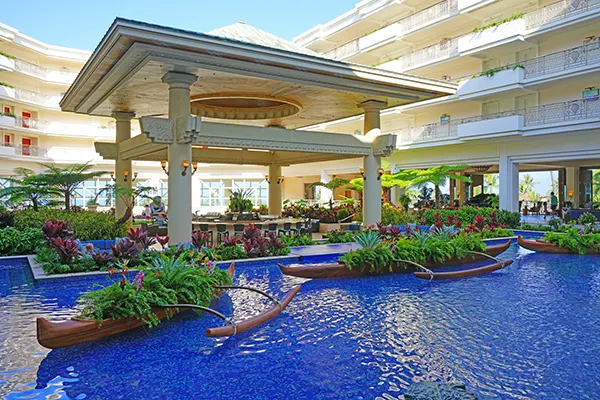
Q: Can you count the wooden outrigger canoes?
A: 3